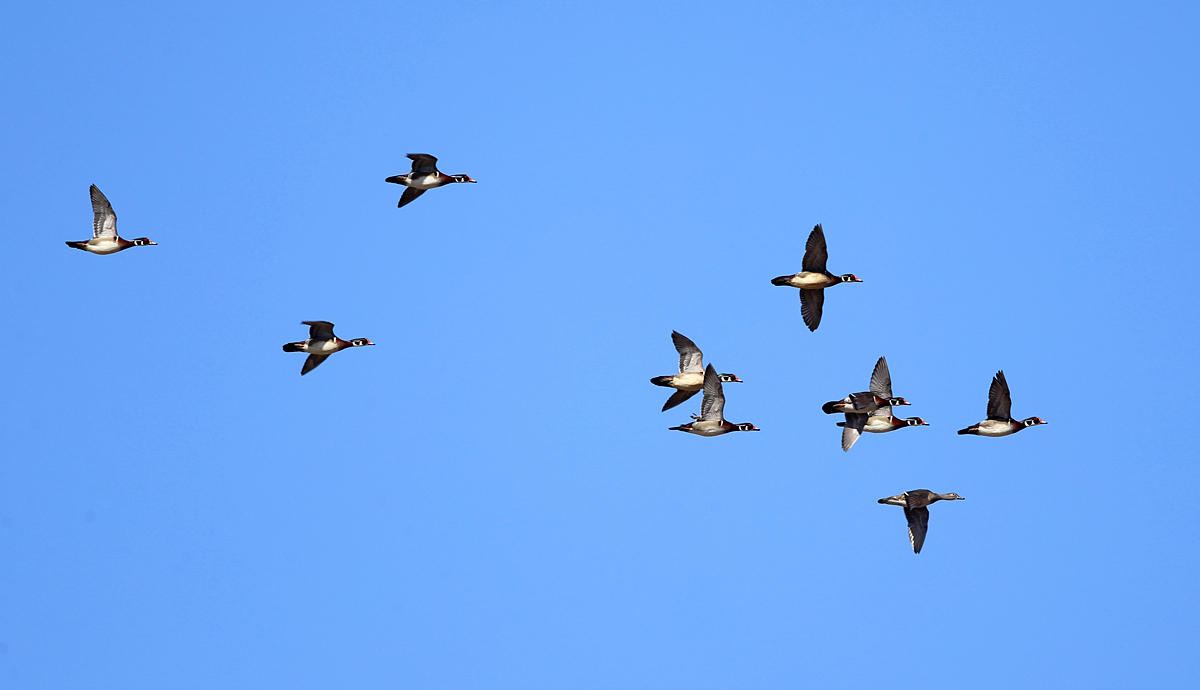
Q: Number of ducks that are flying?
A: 10